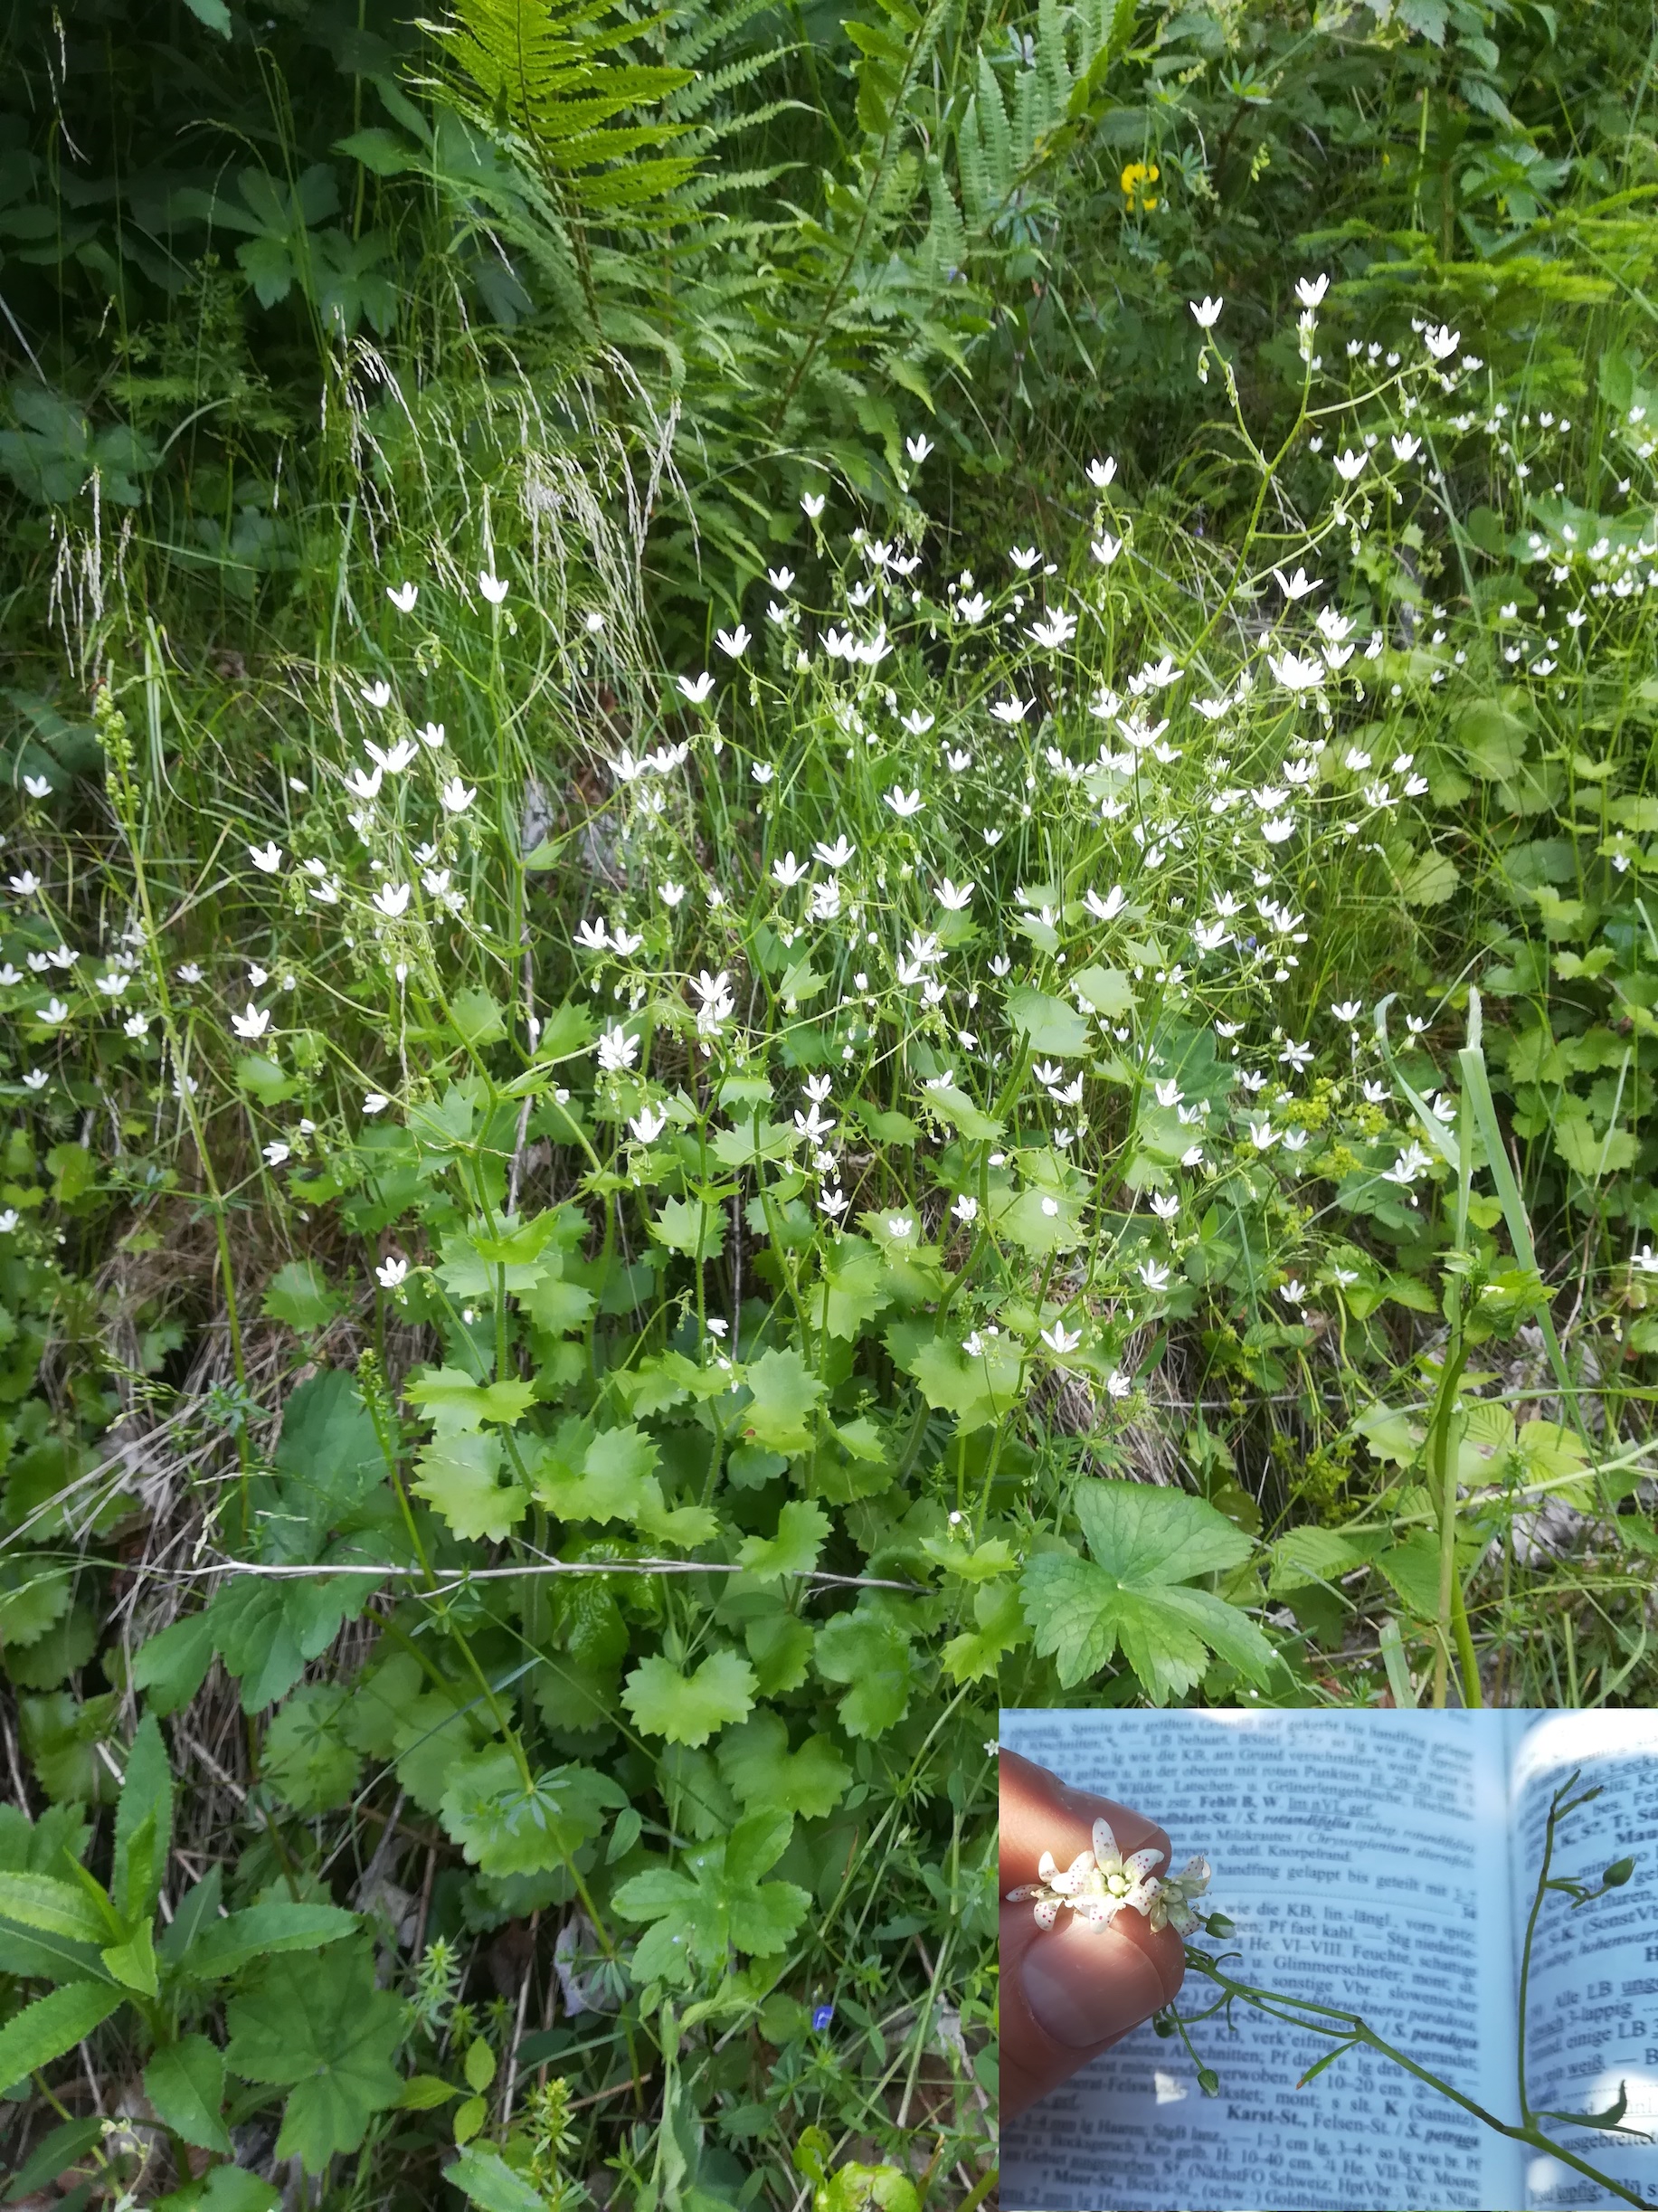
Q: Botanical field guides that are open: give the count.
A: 1